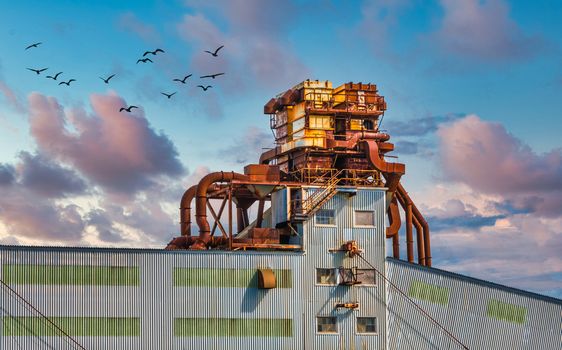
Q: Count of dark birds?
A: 13